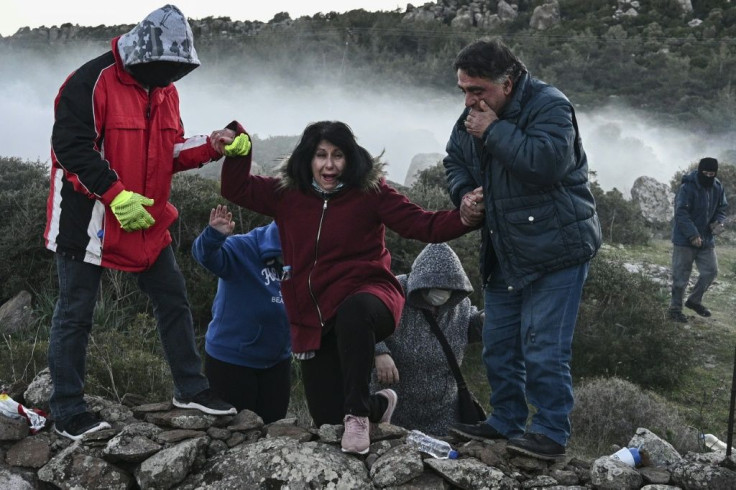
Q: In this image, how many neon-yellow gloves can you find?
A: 2